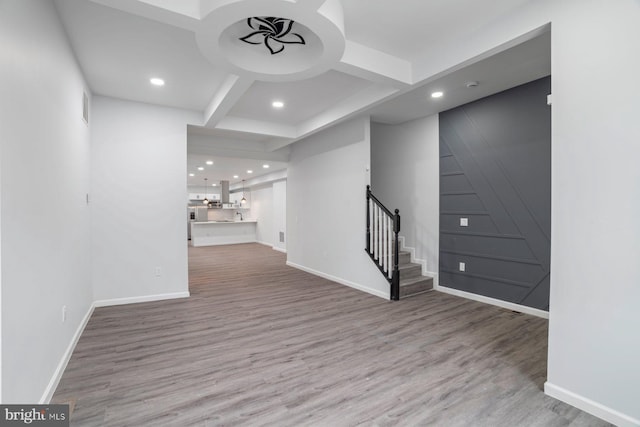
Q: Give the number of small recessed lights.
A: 10